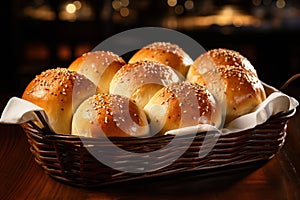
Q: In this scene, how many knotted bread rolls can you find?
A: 0